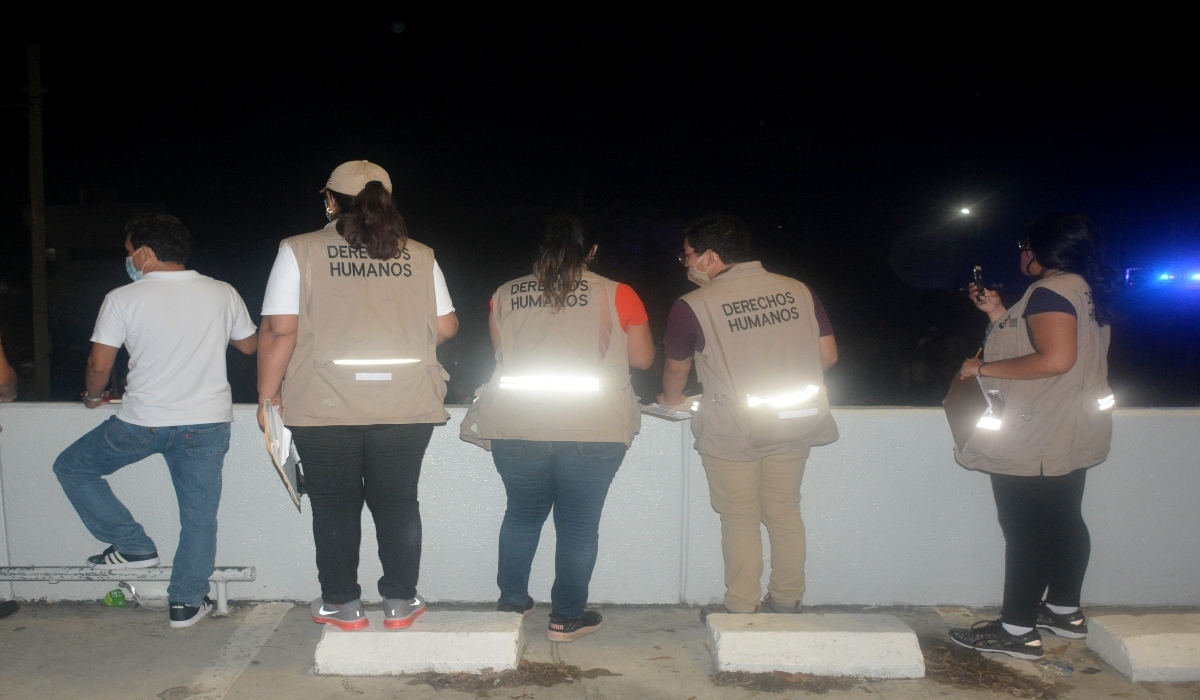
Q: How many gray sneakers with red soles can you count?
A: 2